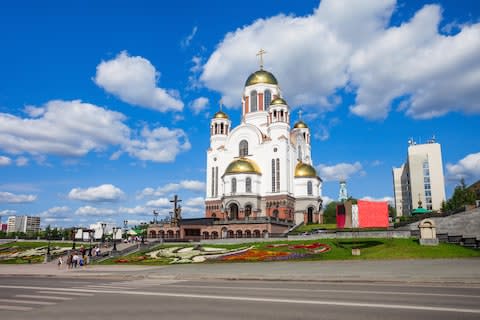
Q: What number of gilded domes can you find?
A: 6